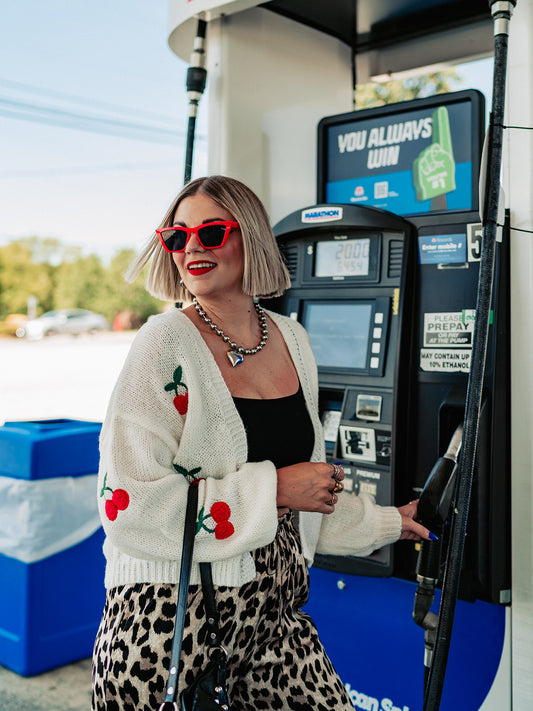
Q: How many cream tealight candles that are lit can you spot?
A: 0